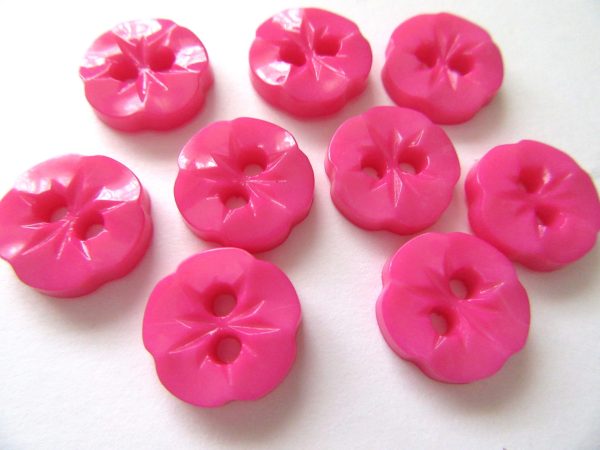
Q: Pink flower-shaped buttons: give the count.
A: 9